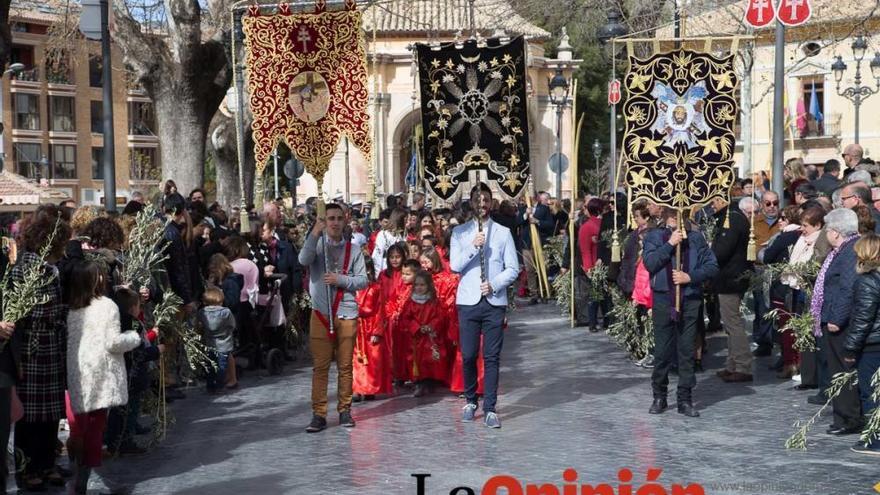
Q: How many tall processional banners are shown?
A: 3